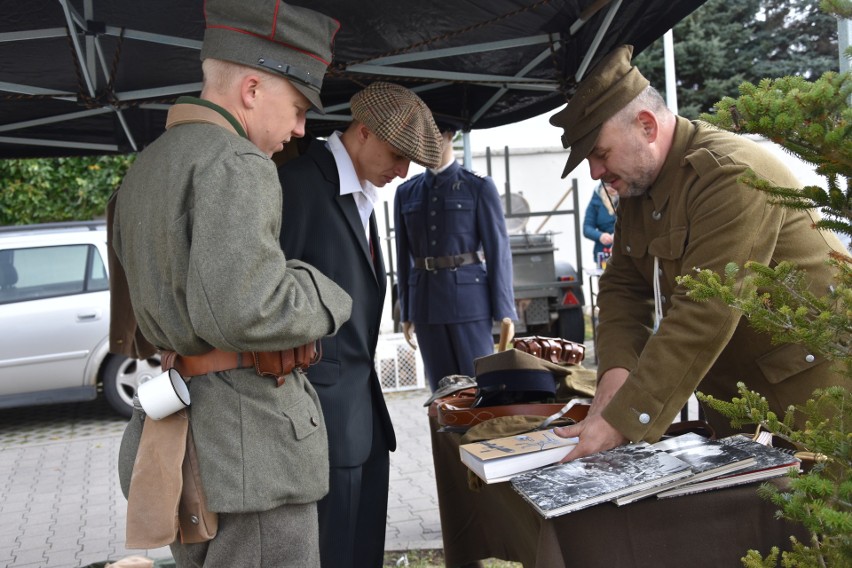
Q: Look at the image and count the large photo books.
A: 3